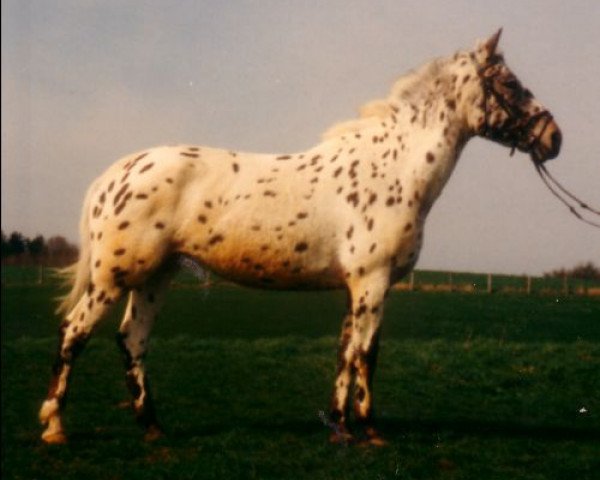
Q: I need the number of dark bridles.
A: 1